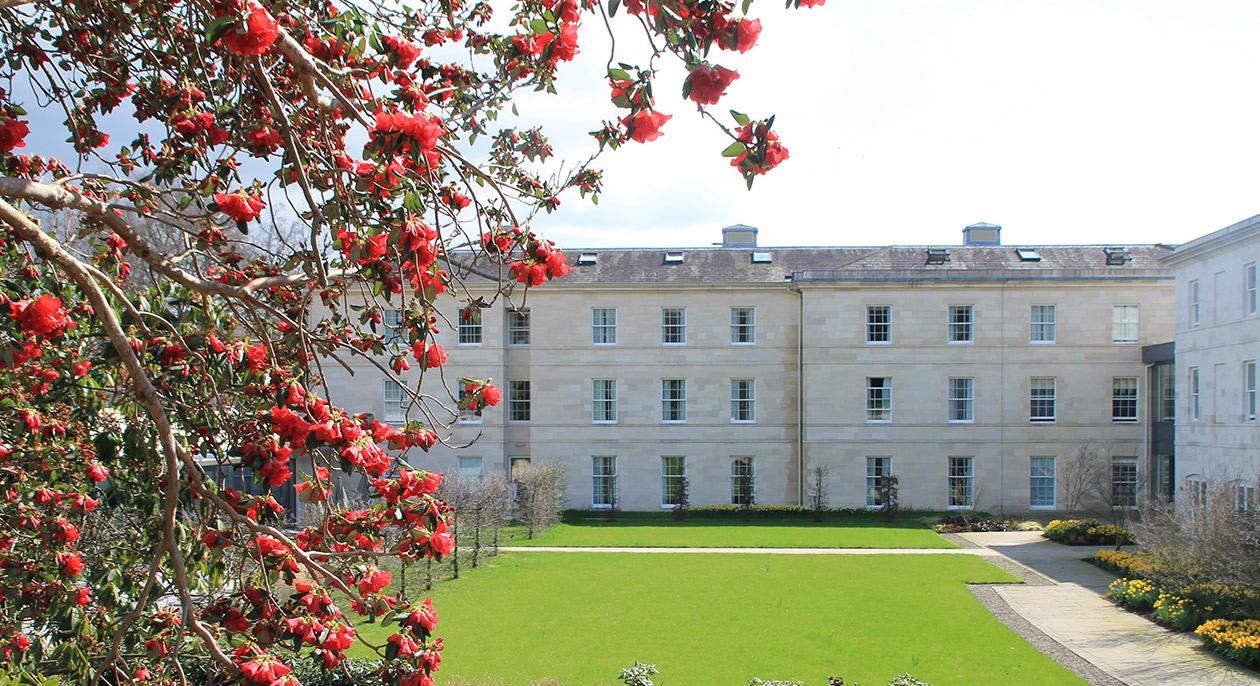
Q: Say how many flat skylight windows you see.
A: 6